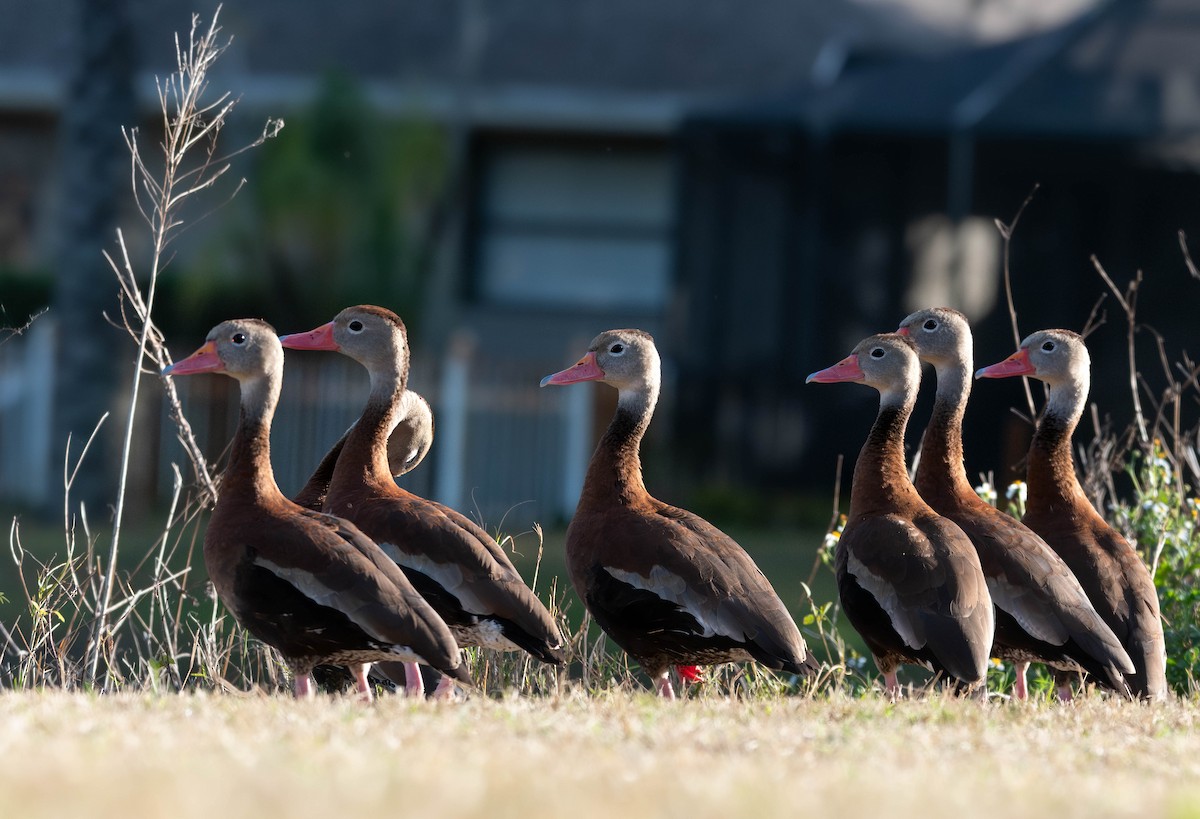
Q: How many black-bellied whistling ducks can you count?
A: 7